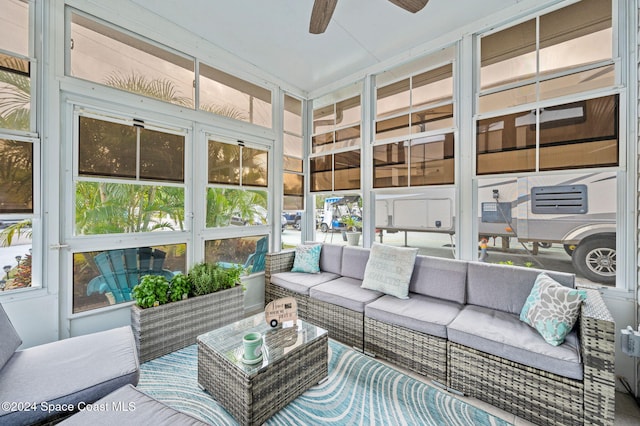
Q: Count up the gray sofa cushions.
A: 11